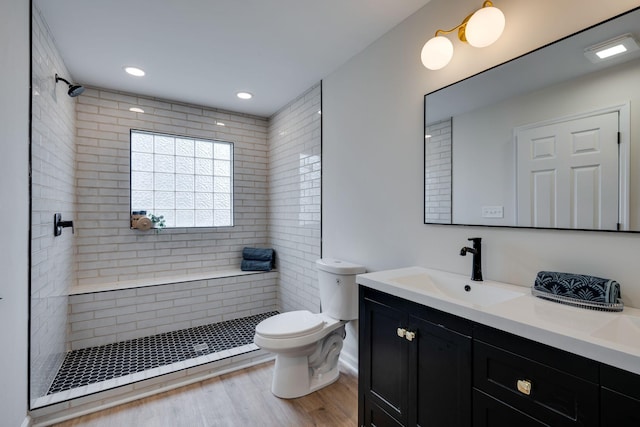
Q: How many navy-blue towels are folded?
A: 2